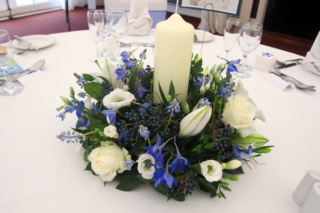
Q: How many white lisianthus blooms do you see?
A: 3